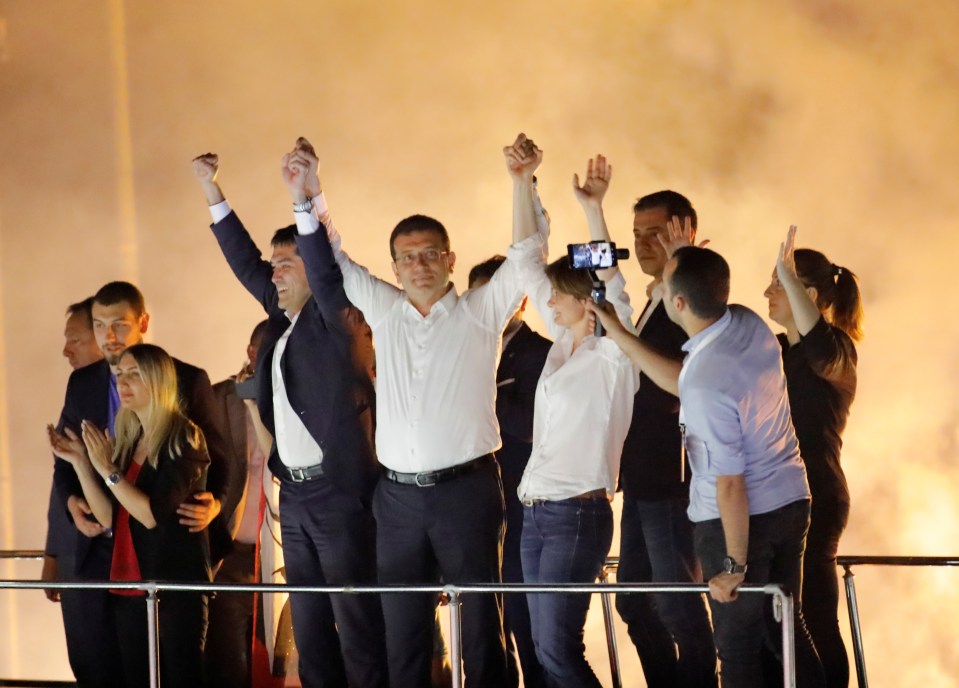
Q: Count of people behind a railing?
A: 11